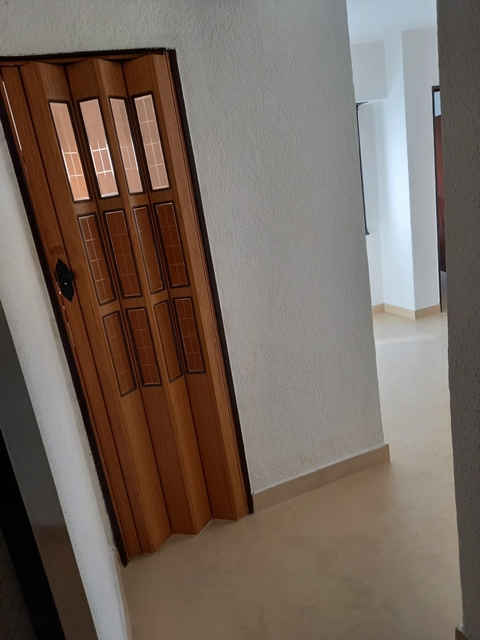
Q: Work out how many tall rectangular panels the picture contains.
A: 12